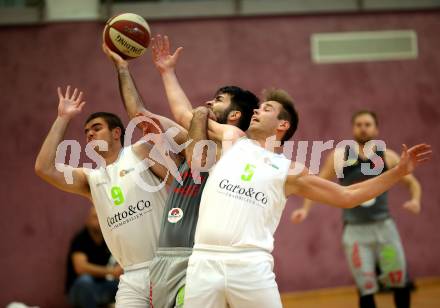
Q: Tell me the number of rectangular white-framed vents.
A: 1